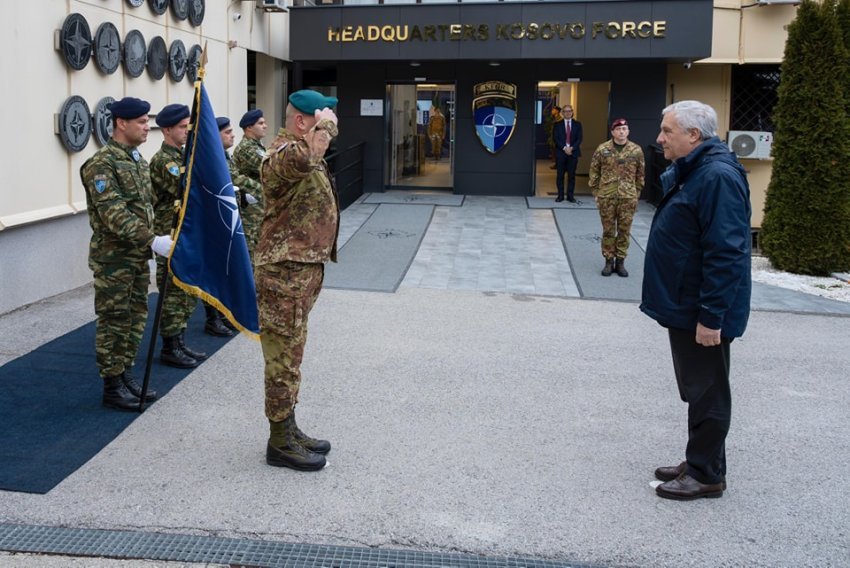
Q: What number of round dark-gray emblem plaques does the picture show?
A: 12